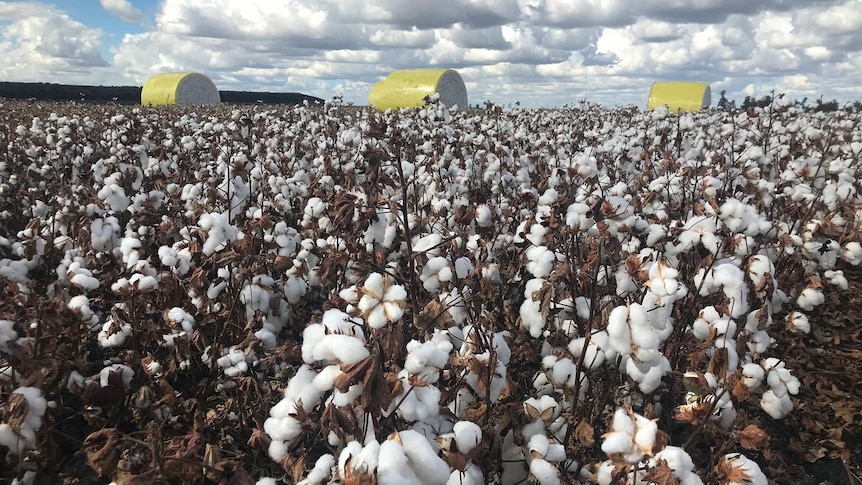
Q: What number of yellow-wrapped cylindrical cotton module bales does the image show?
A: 3